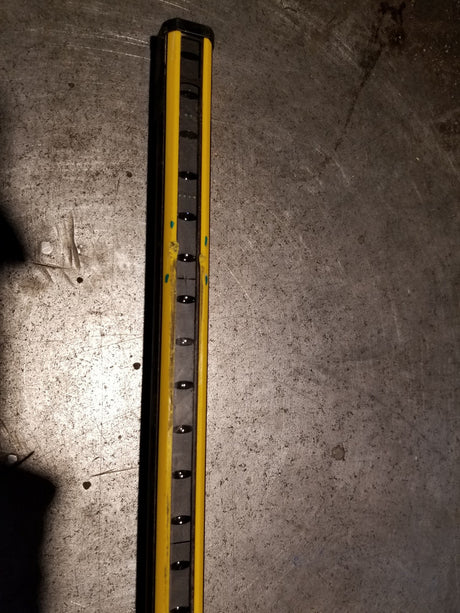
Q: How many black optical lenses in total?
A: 14